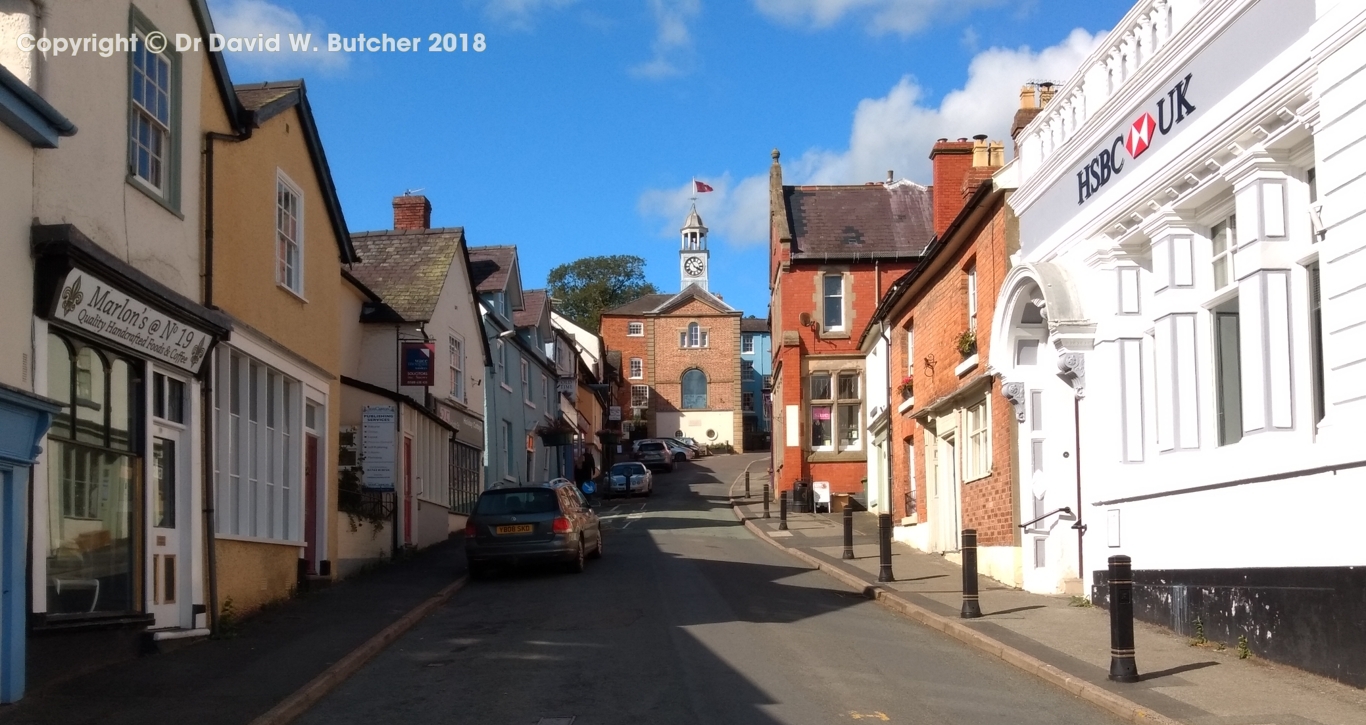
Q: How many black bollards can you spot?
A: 7